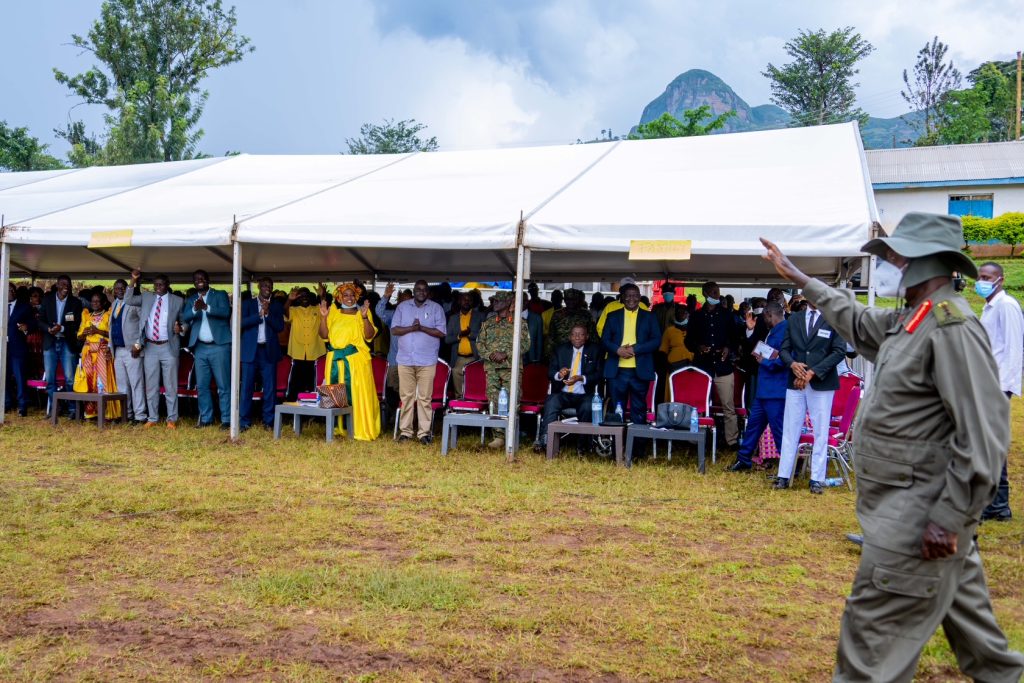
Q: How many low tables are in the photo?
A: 5